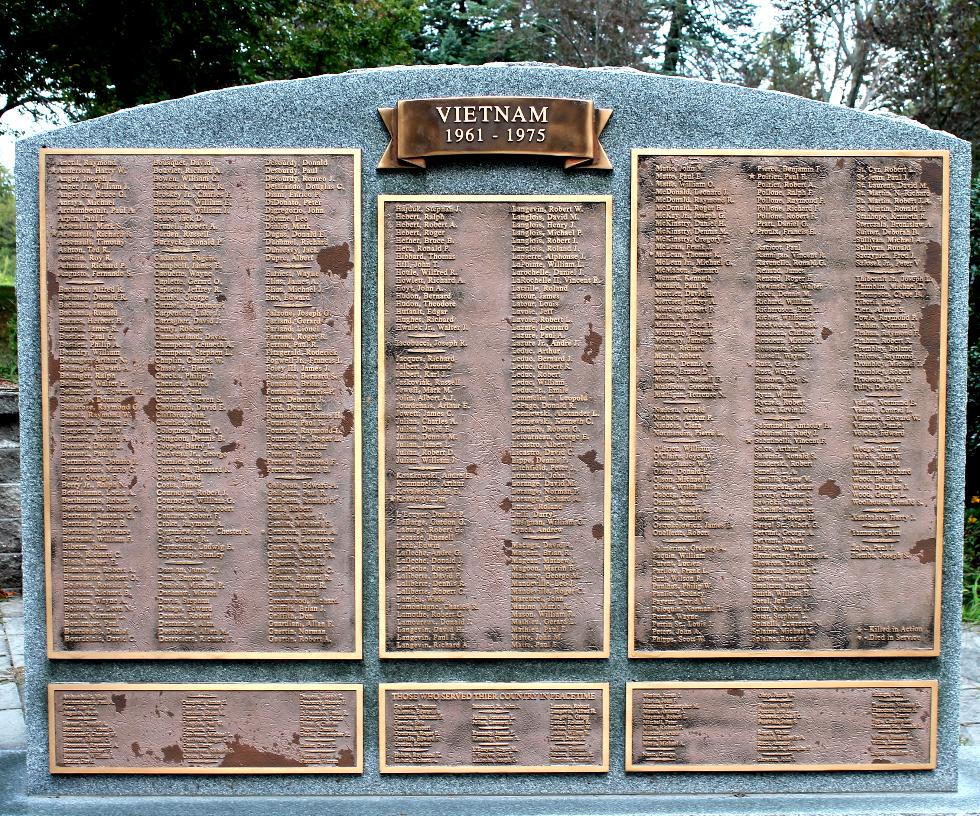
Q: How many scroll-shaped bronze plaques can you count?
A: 1